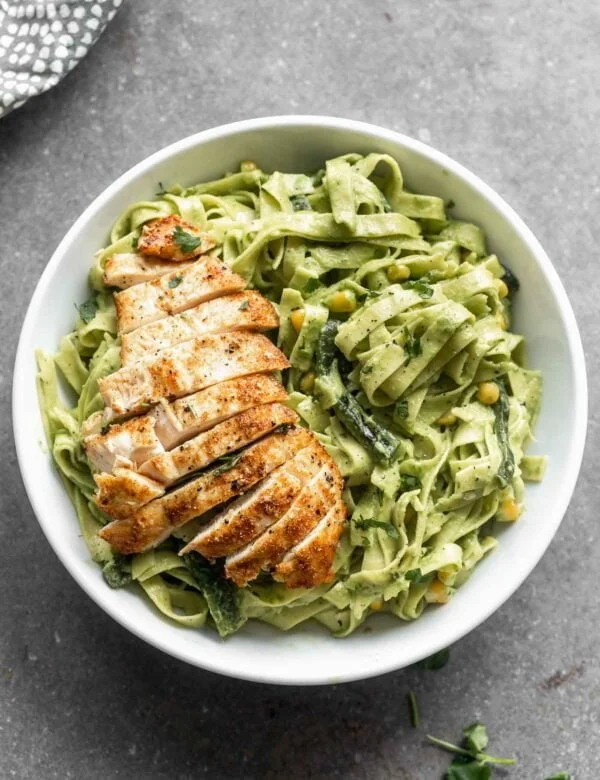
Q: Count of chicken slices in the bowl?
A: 11